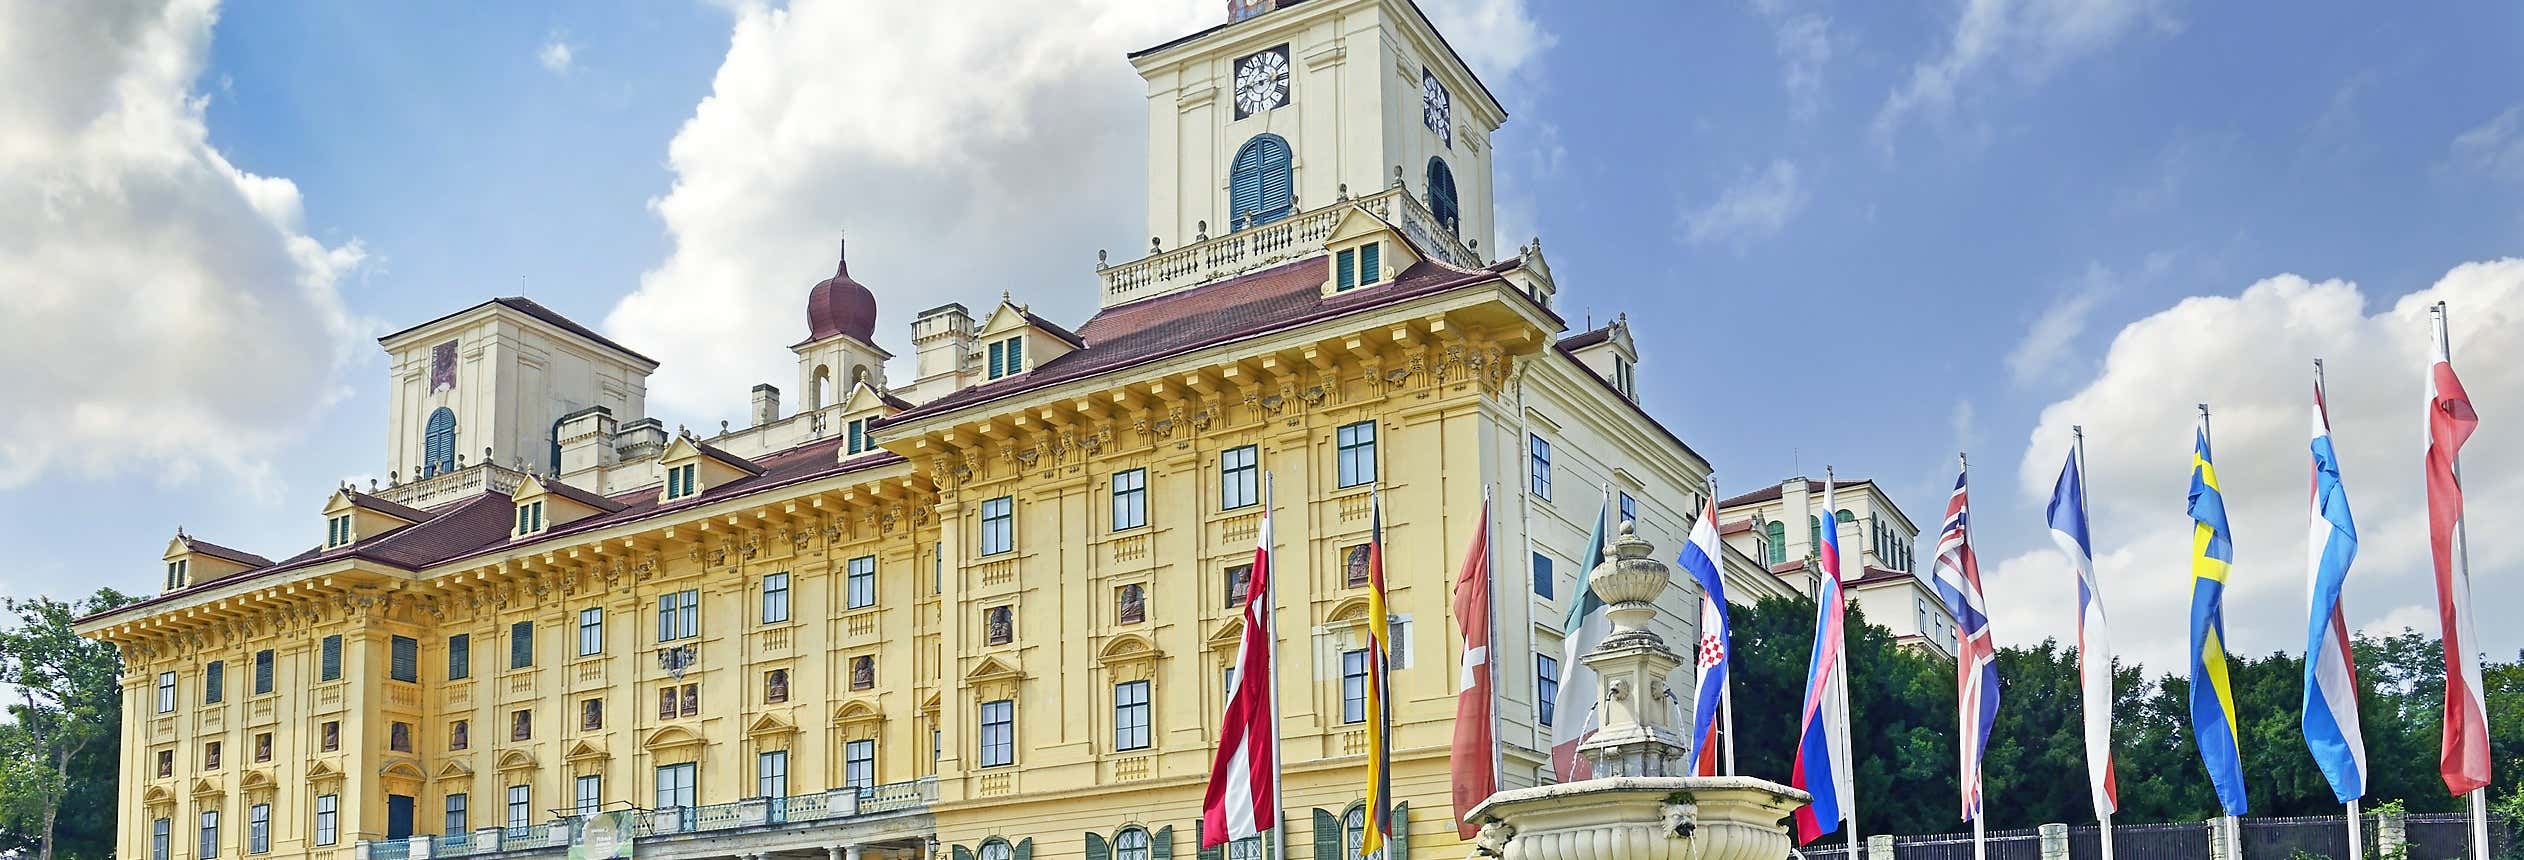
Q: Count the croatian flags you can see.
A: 1